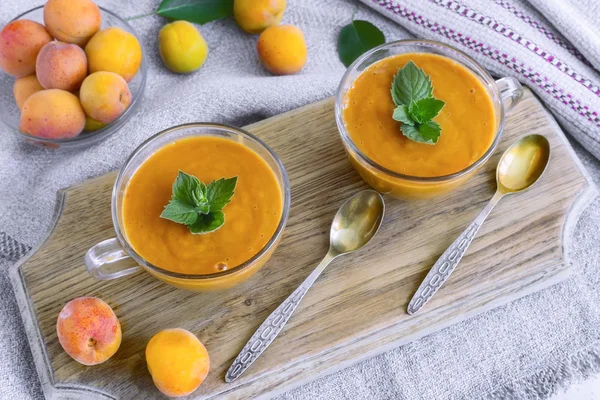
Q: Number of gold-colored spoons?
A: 2